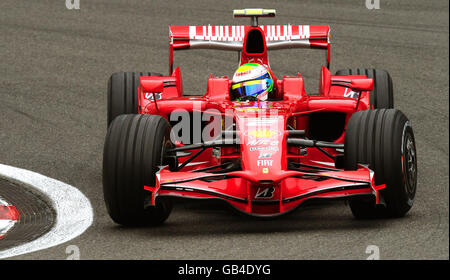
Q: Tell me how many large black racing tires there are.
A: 4